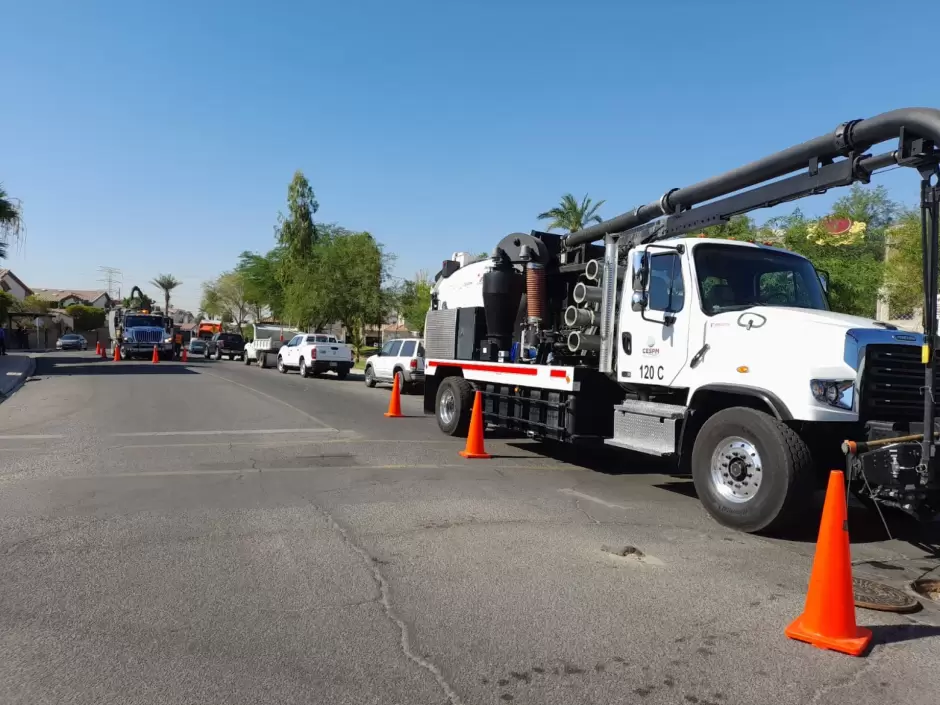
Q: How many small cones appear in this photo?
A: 5